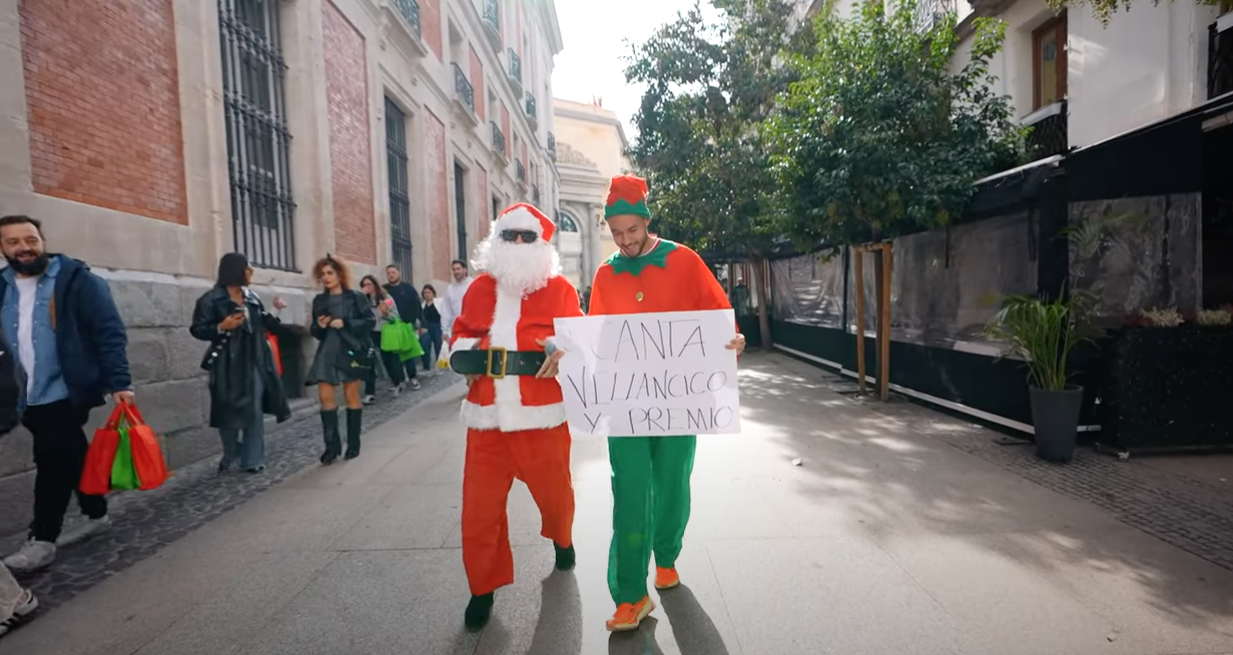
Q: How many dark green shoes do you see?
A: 2